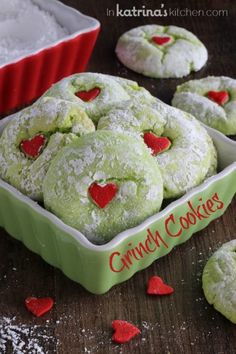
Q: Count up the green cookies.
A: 7